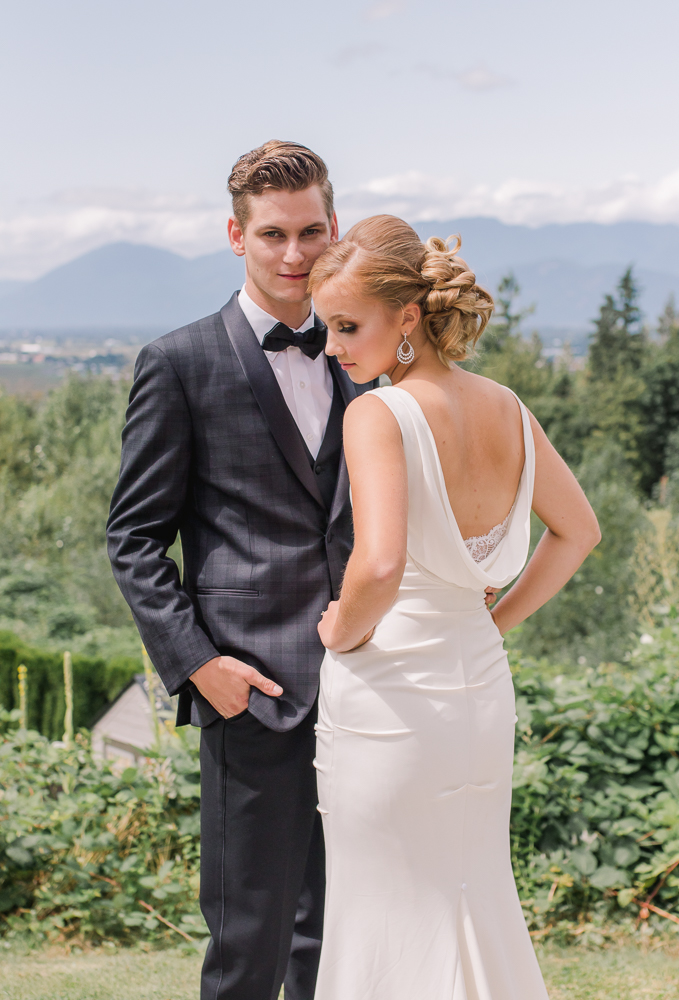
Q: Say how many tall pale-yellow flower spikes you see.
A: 3